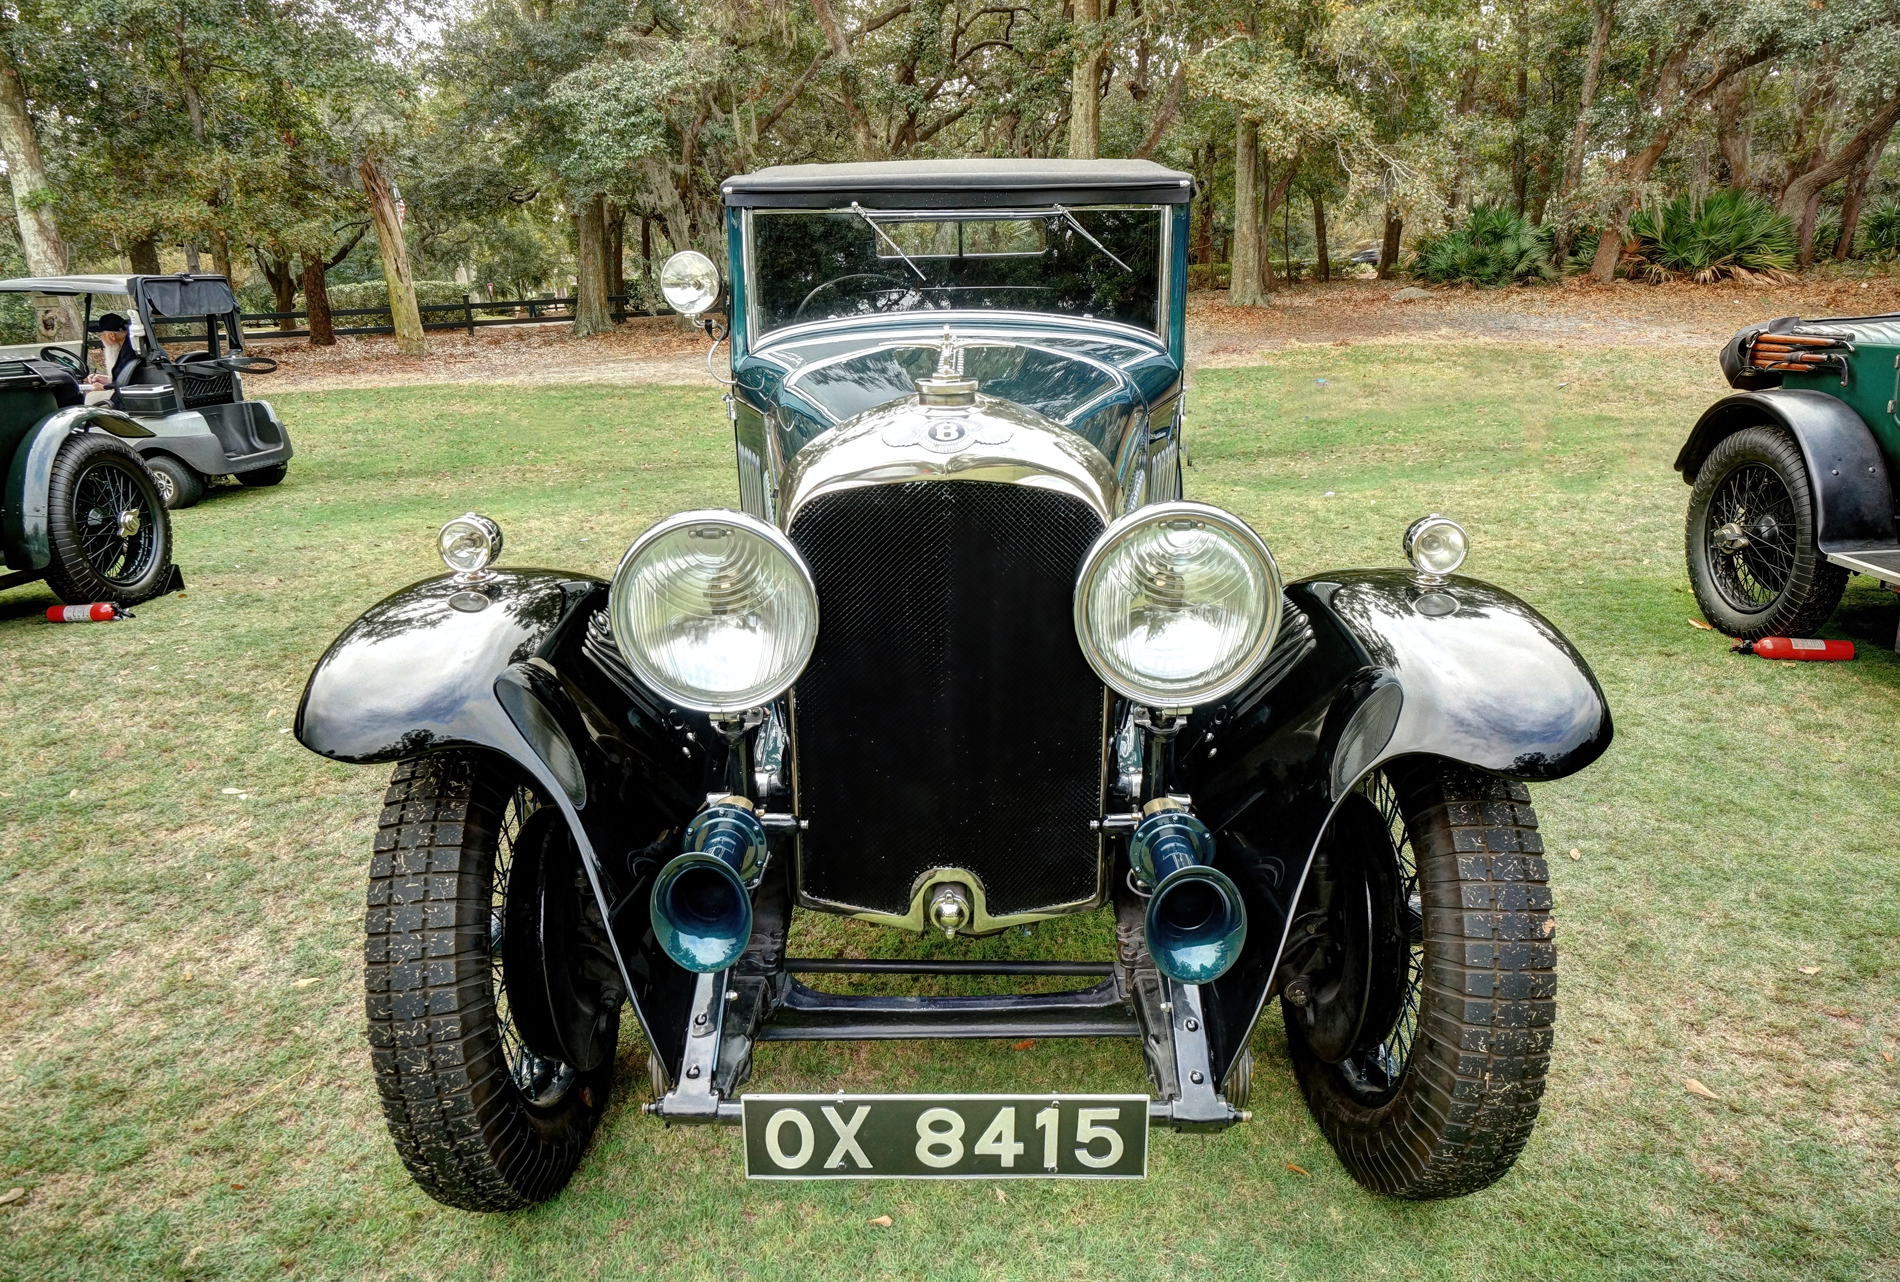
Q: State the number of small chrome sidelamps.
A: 2